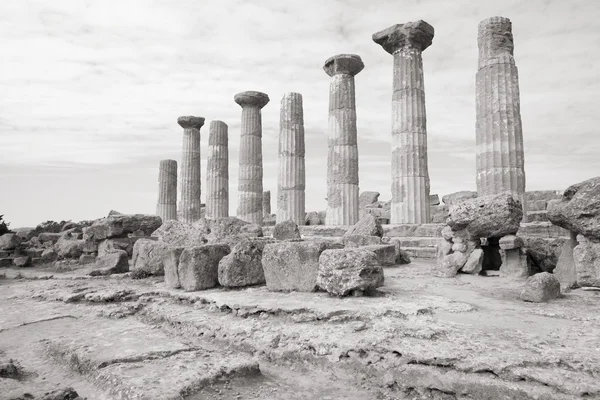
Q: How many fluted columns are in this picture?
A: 8